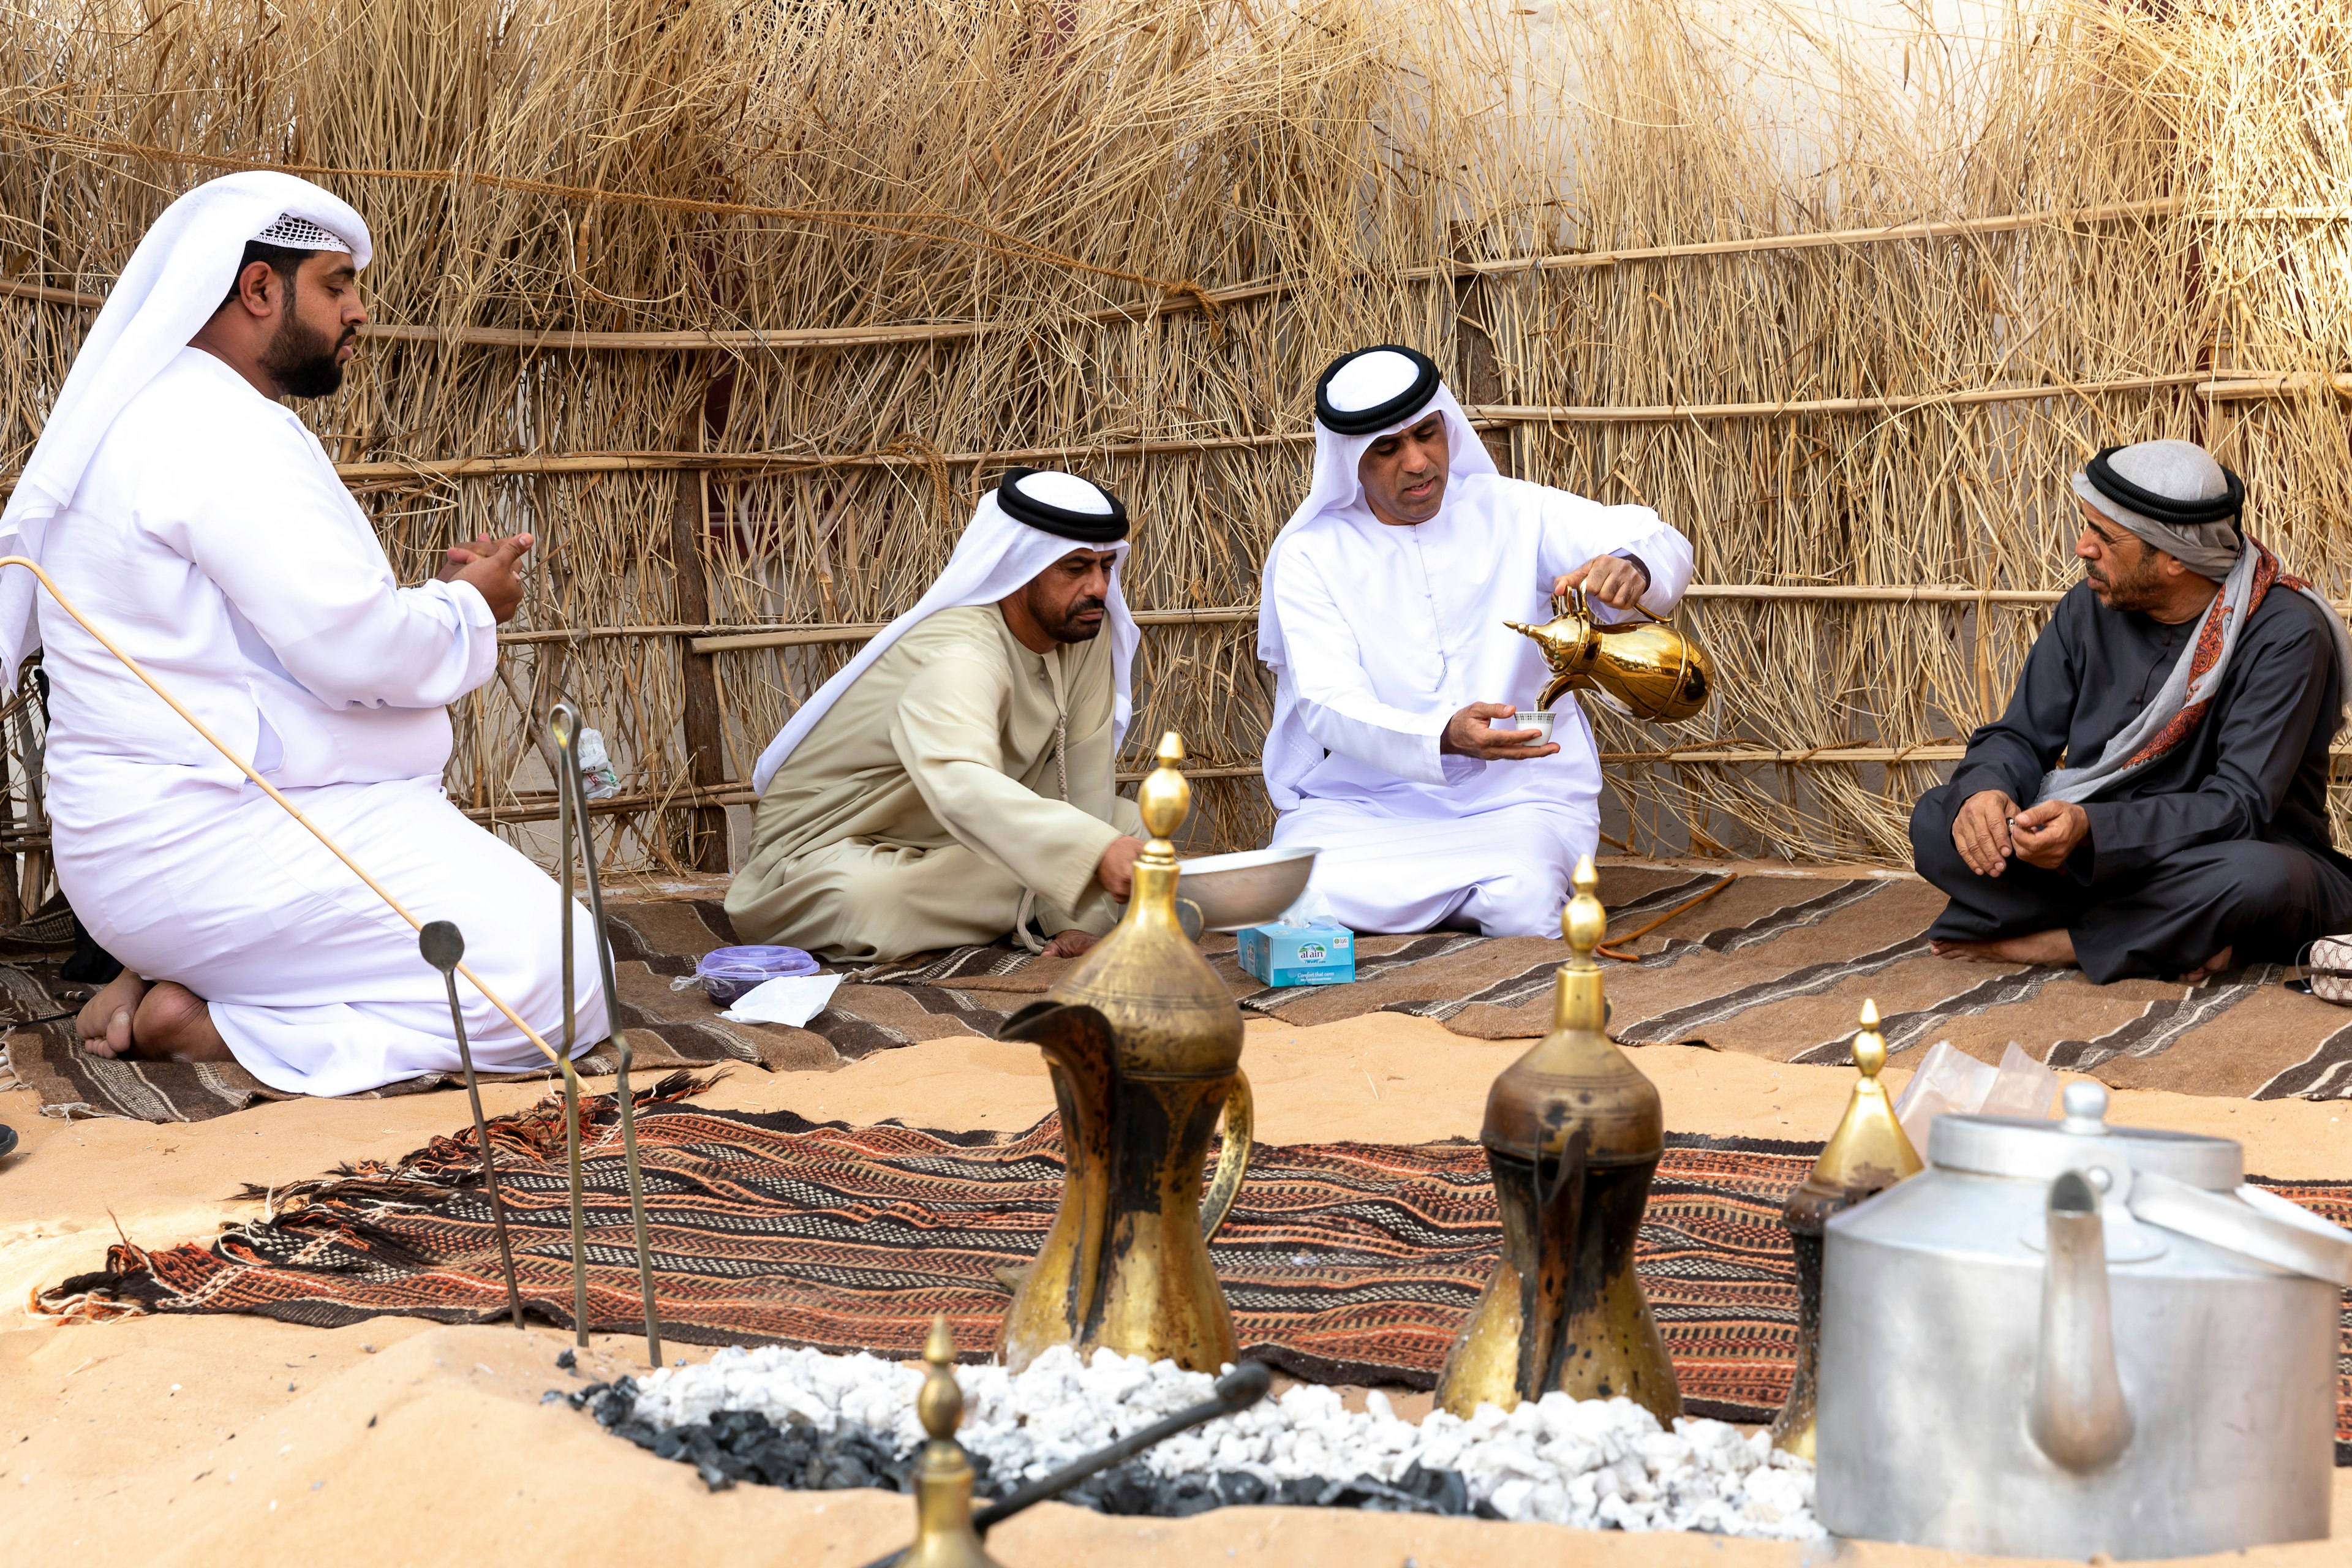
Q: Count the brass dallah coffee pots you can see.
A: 5